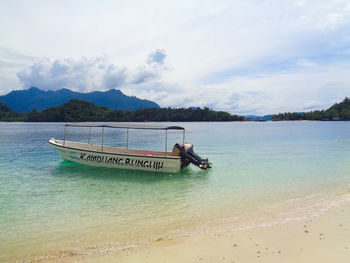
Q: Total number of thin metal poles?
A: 6